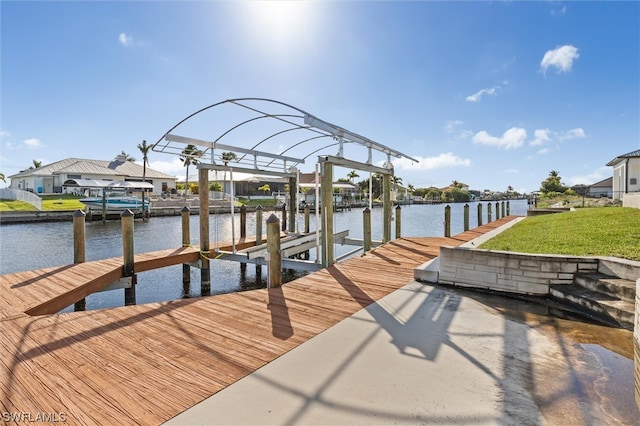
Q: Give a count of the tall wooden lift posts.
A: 4